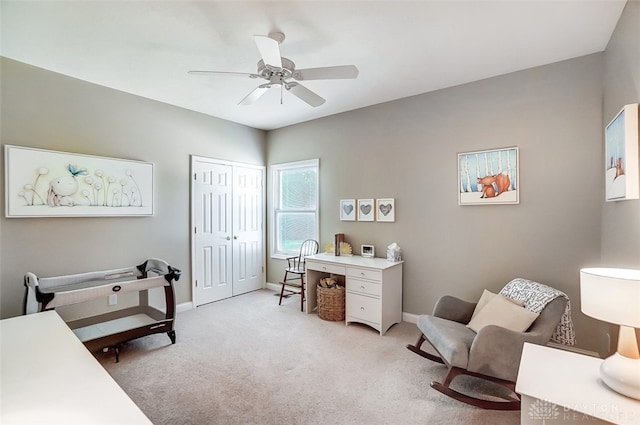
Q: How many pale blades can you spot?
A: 5